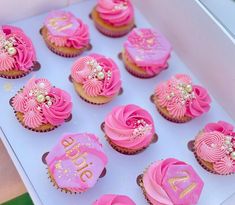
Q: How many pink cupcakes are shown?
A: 12